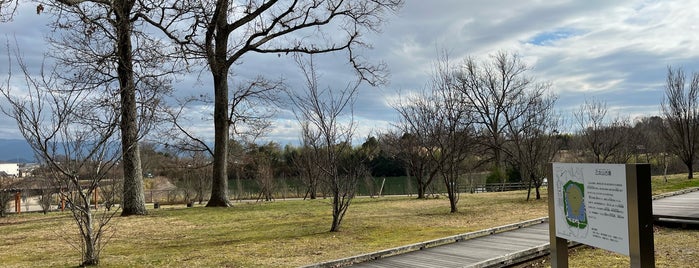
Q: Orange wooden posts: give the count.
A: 3